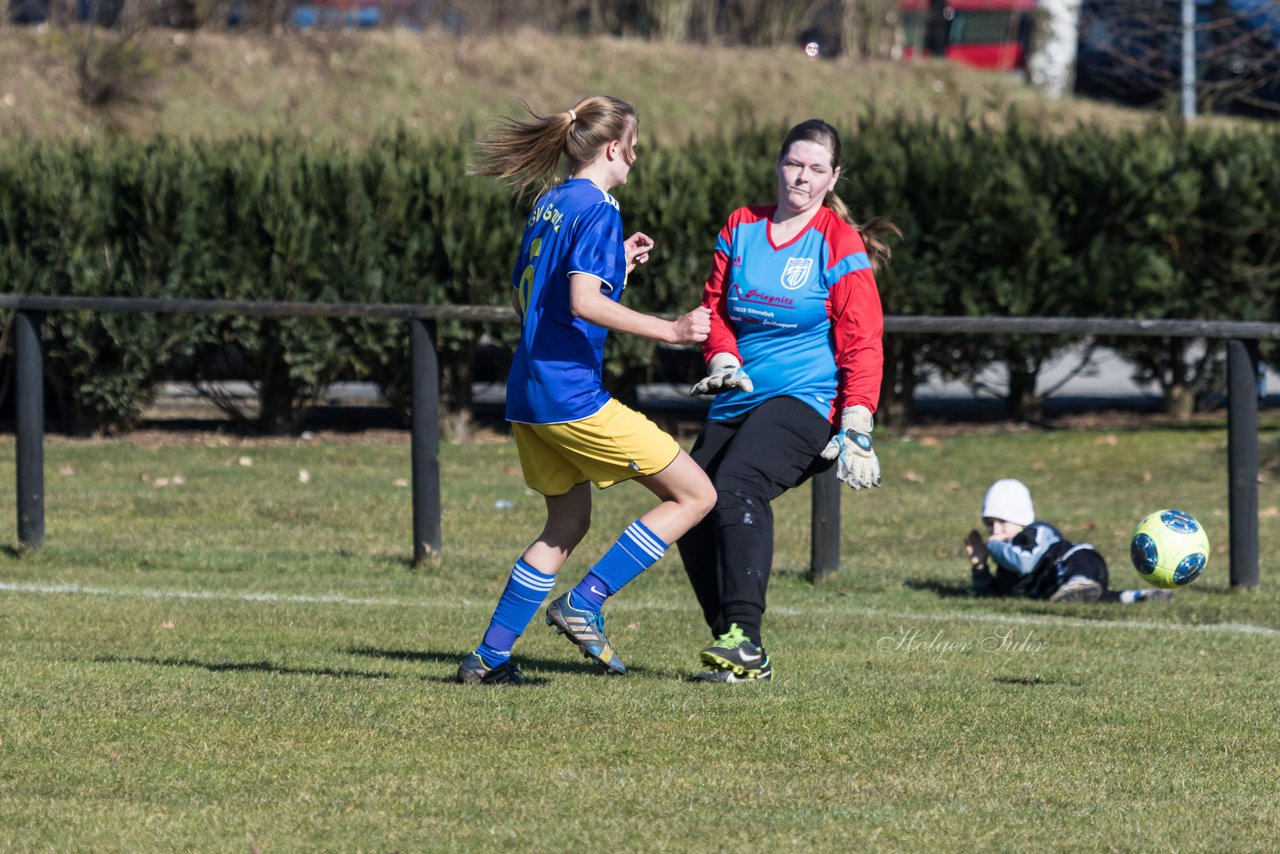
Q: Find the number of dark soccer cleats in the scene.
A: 4